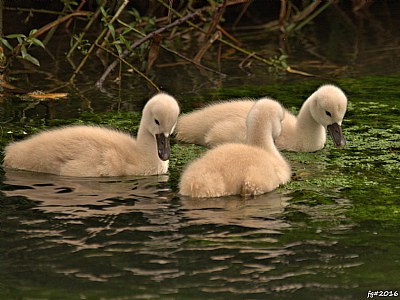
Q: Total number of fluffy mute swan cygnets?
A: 3